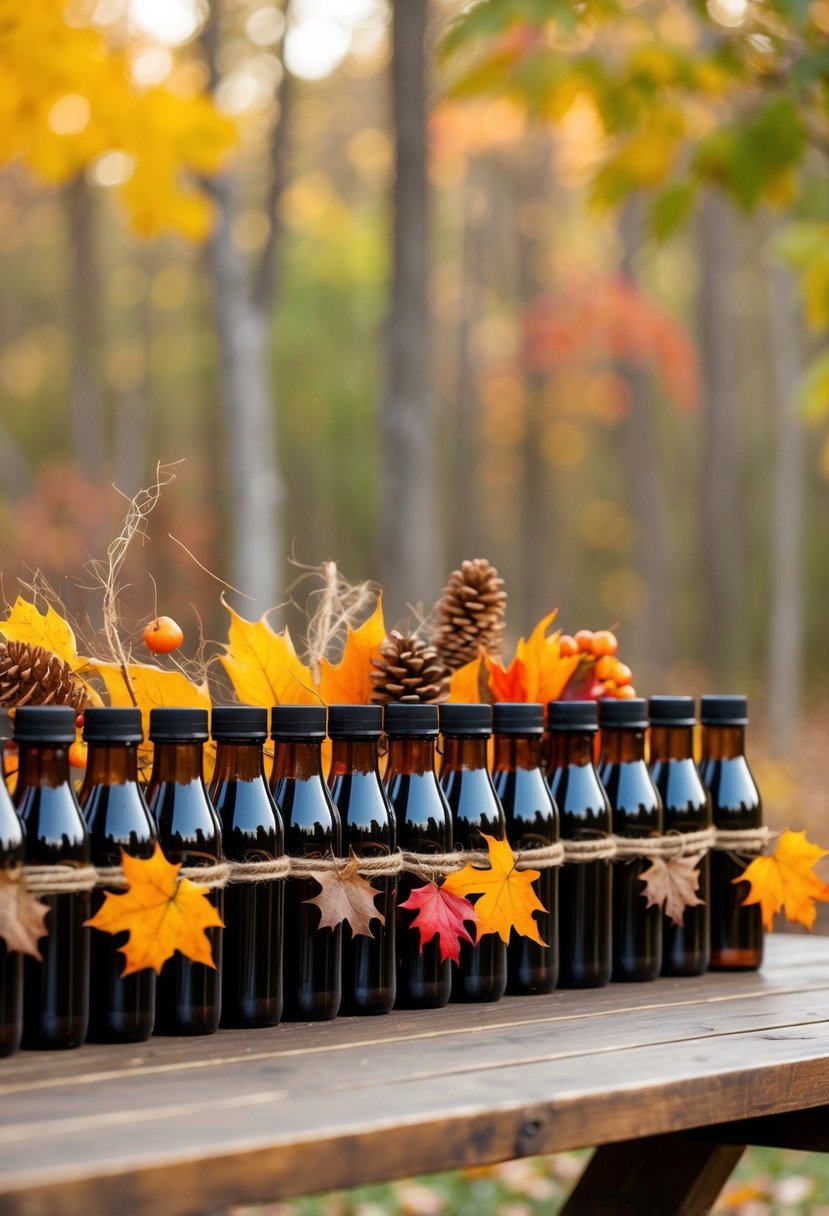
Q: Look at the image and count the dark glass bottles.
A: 14